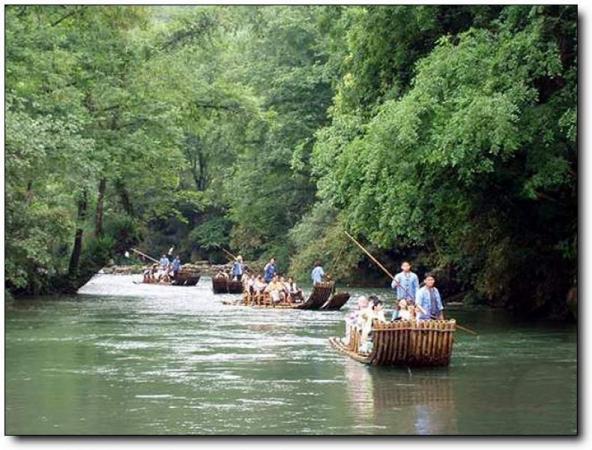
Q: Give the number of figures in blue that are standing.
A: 7